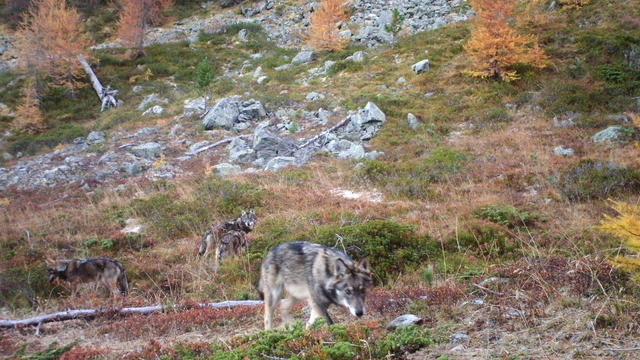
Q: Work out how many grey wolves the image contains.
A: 4